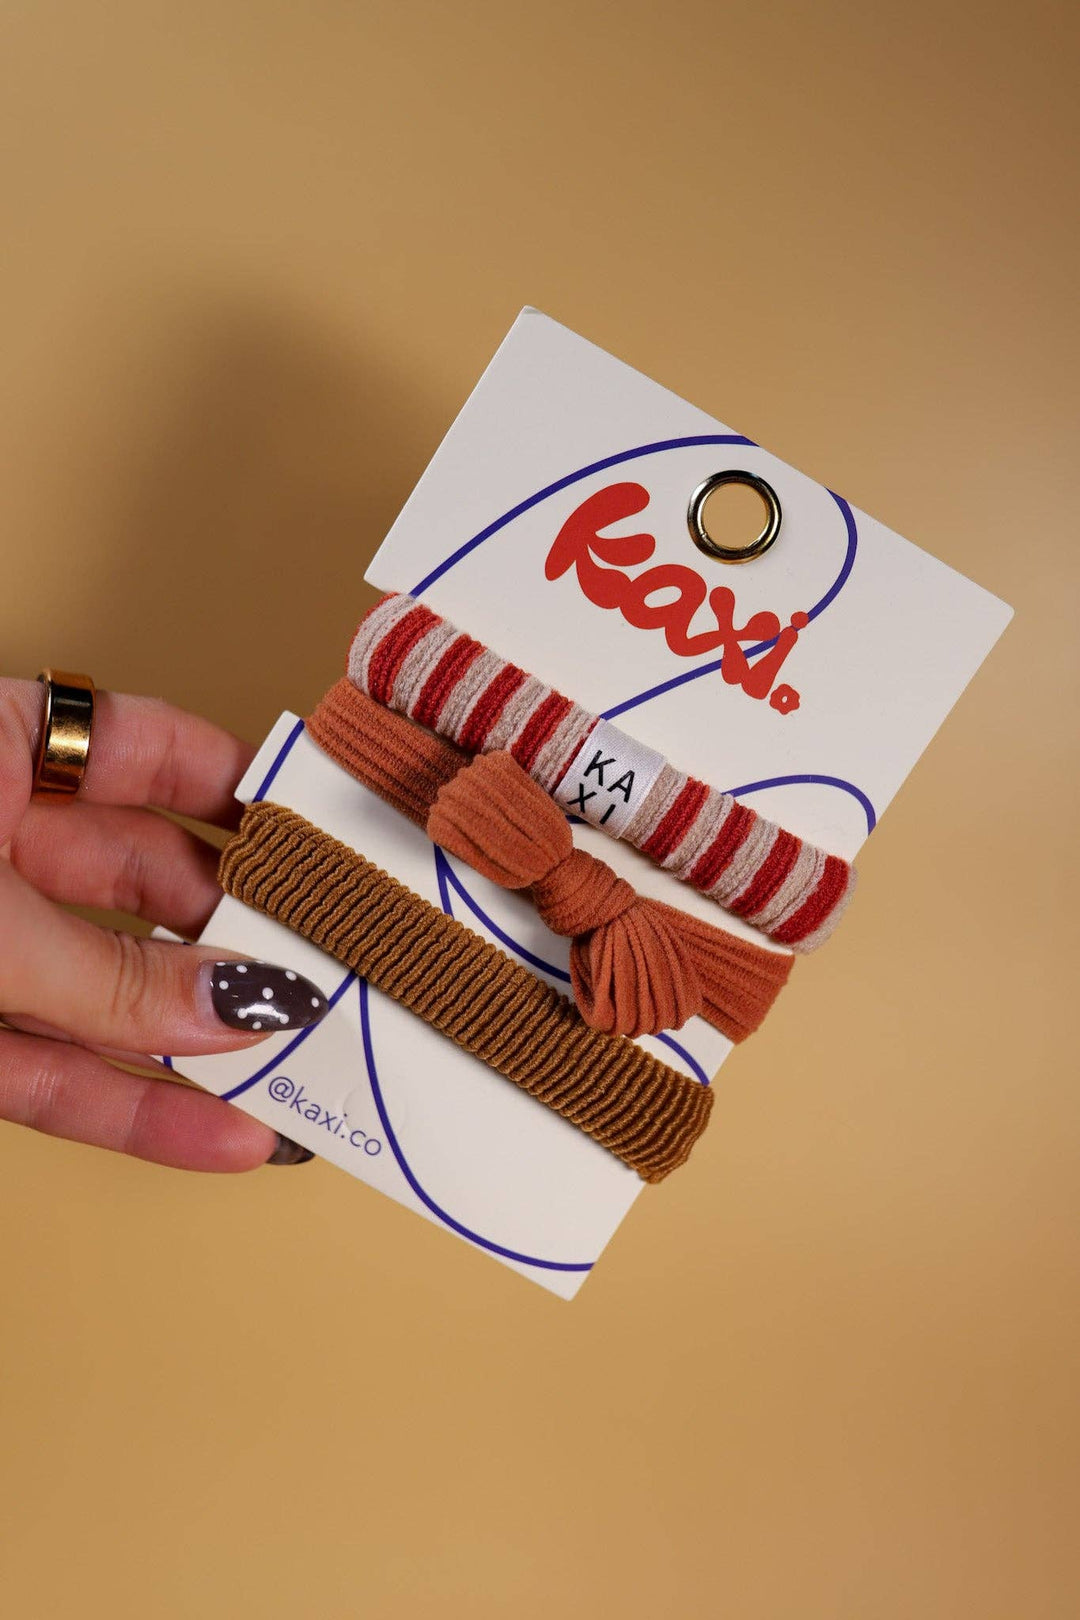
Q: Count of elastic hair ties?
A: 3